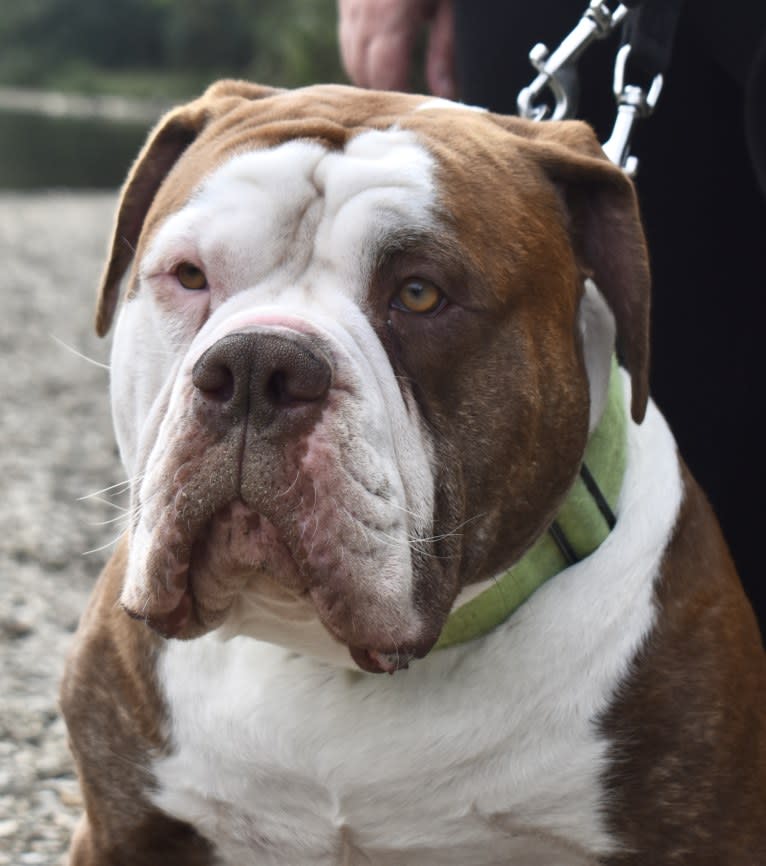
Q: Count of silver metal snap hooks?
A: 2